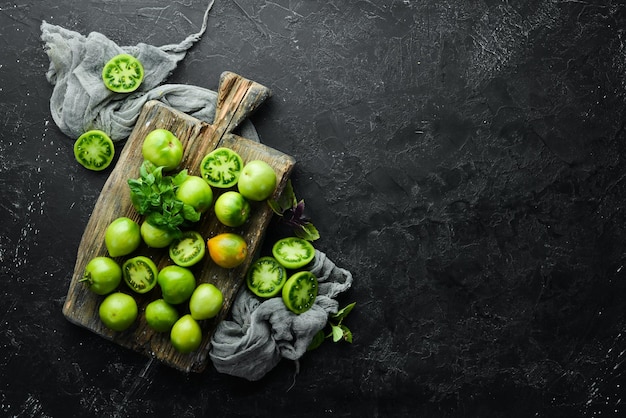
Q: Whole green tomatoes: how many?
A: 12